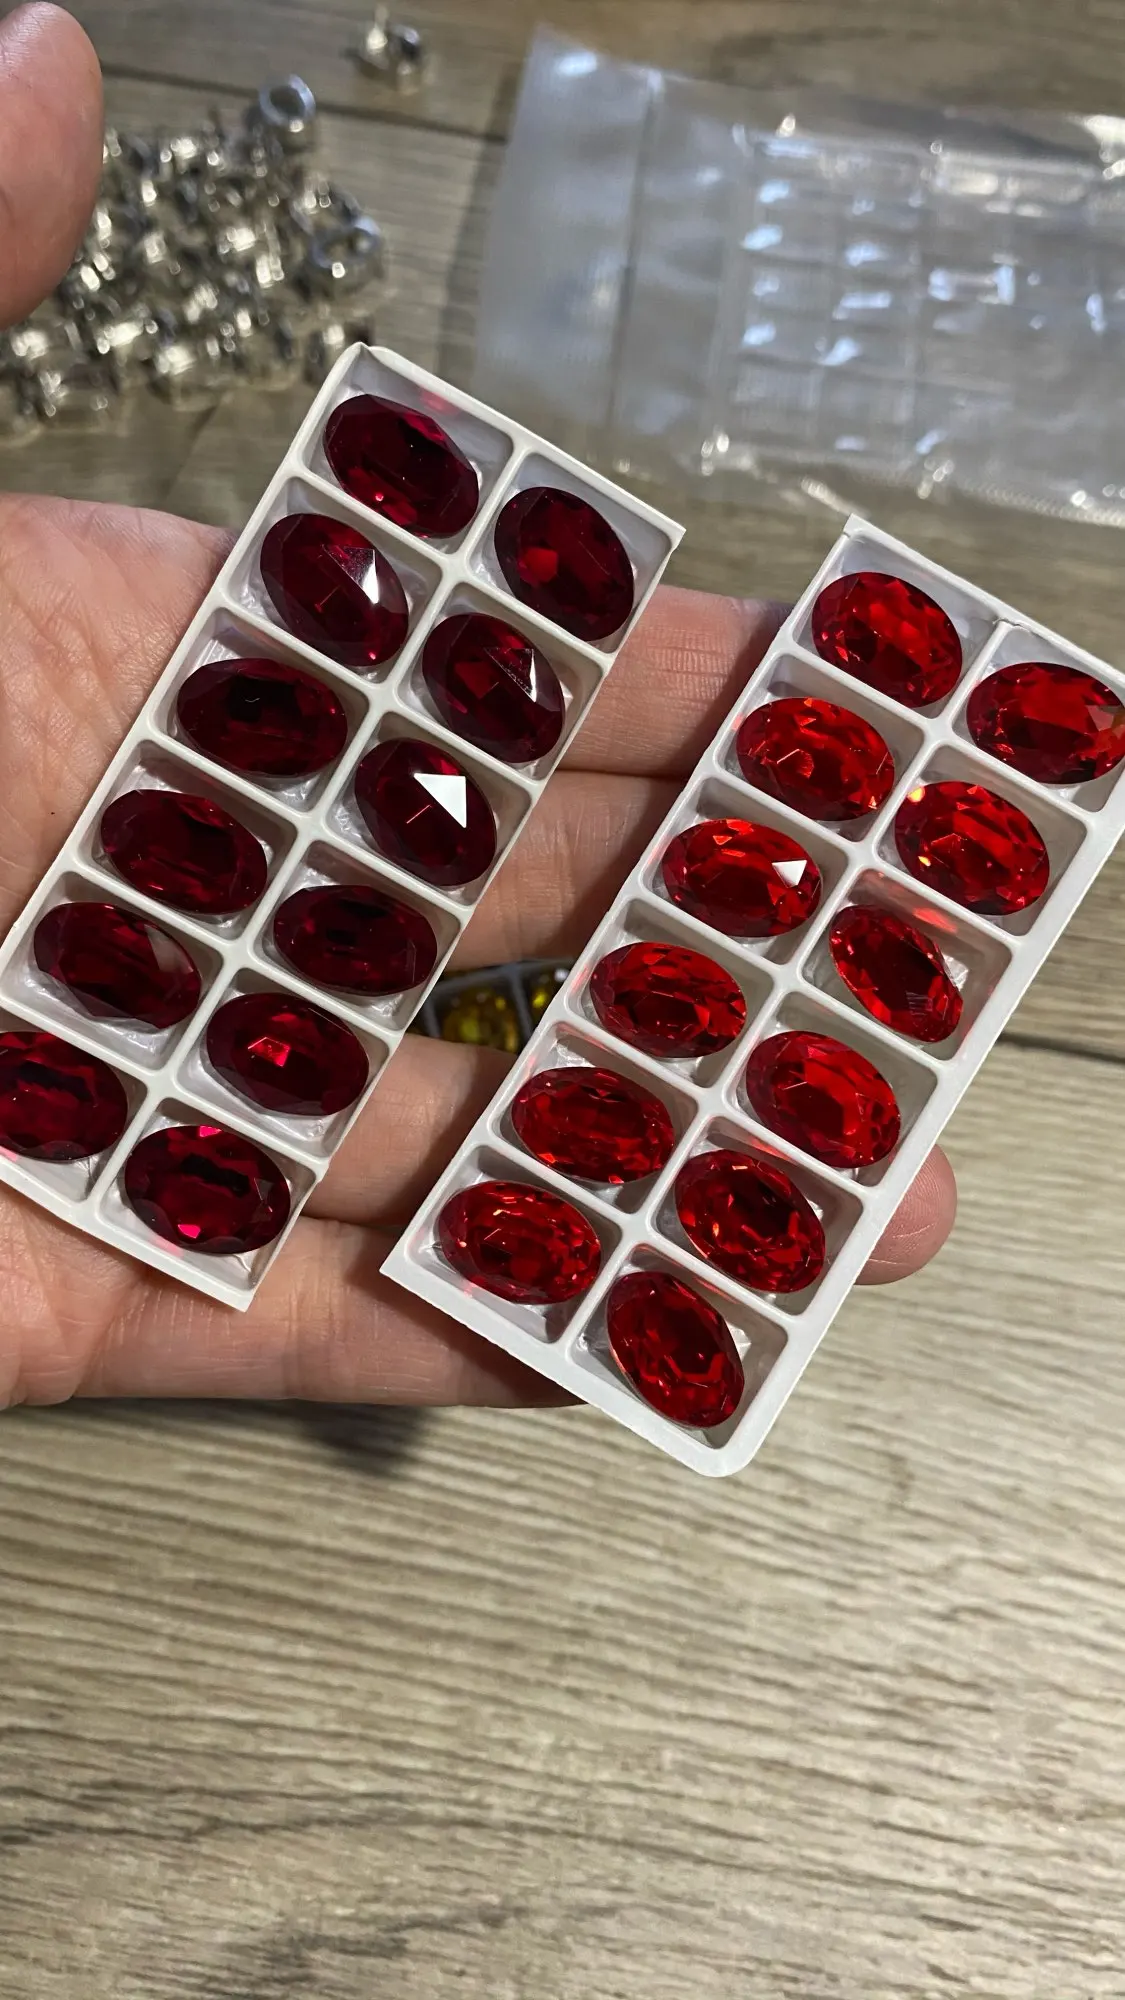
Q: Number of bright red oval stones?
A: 12